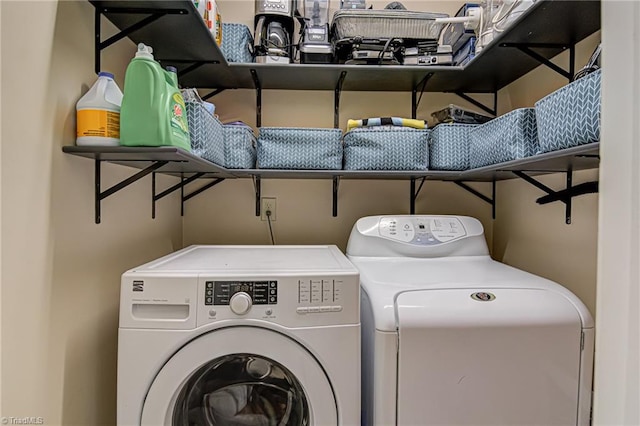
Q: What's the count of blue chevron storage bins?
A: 8